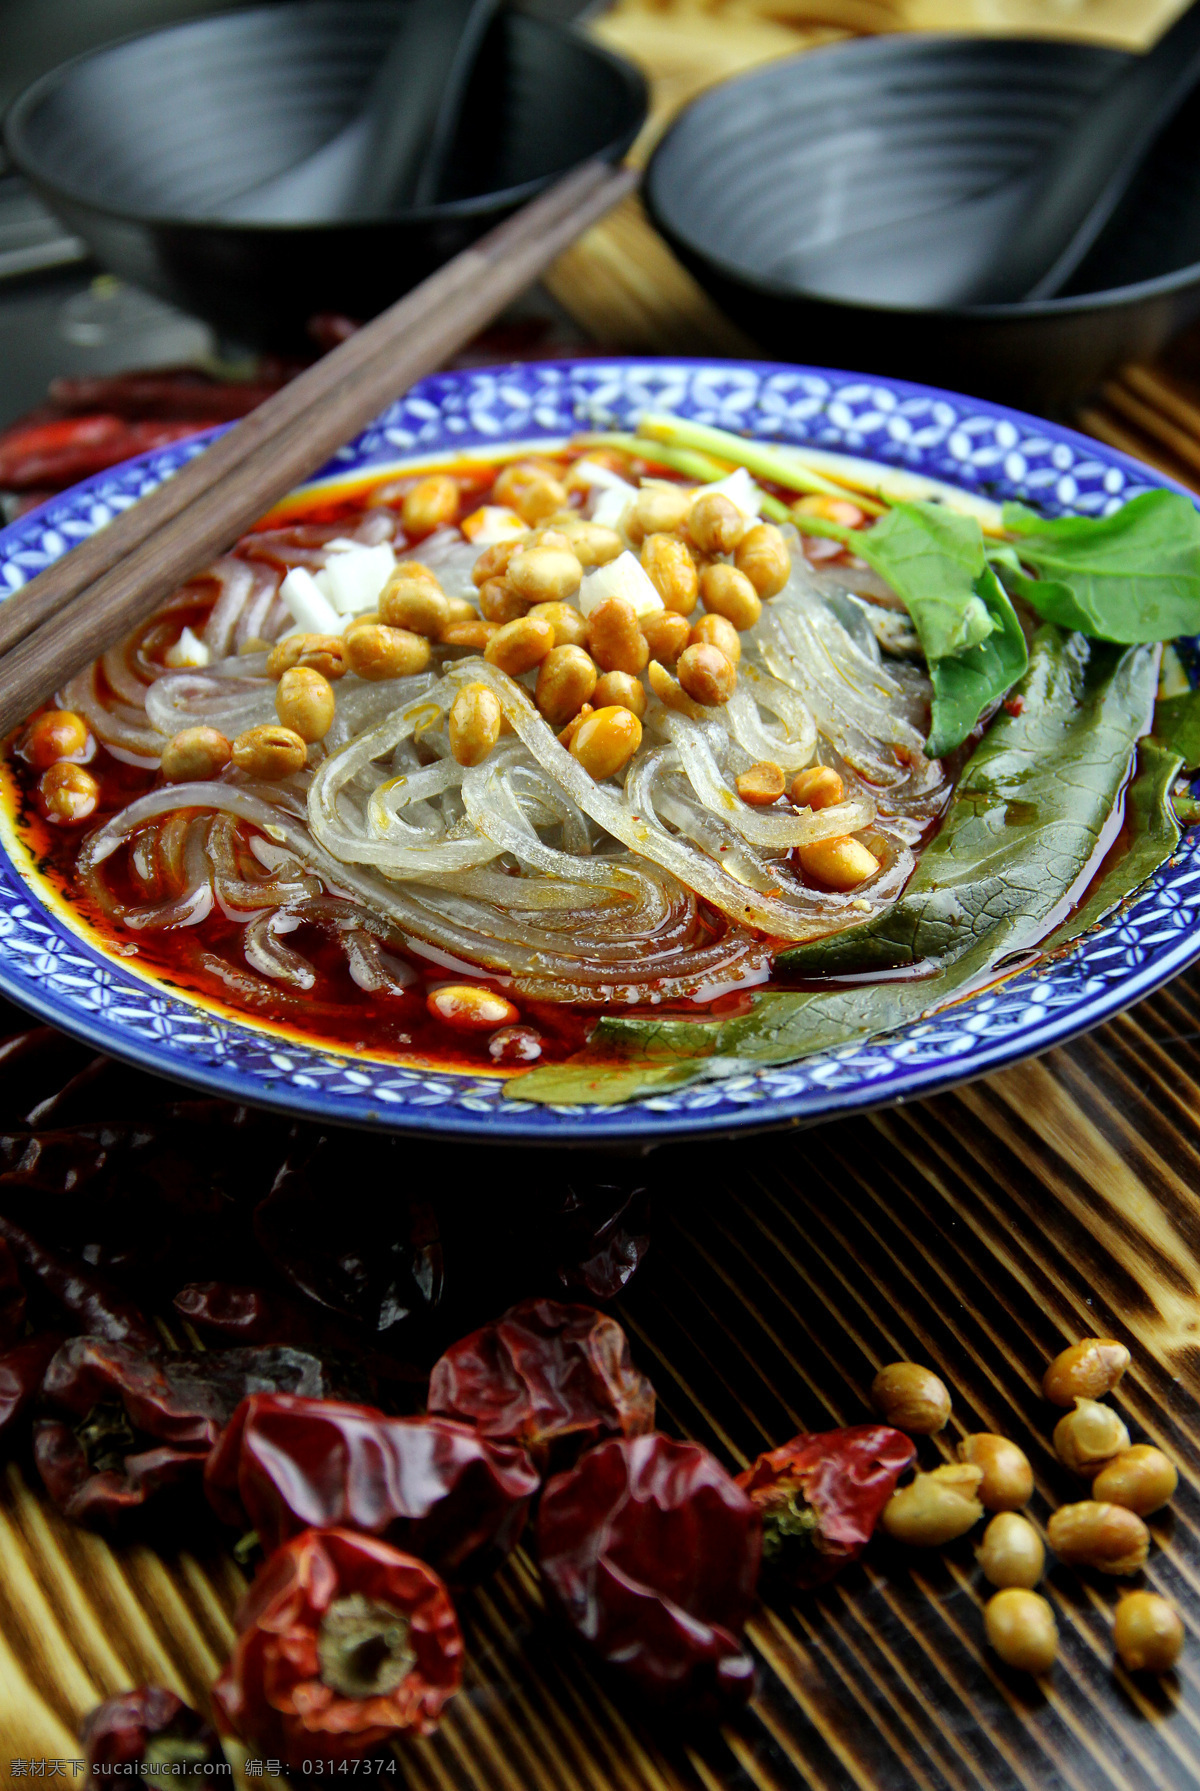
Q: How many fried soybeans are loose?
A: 10